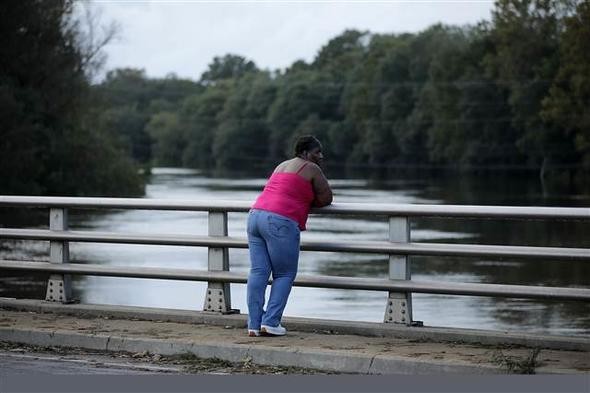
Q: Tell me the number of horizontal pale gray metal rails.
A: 3